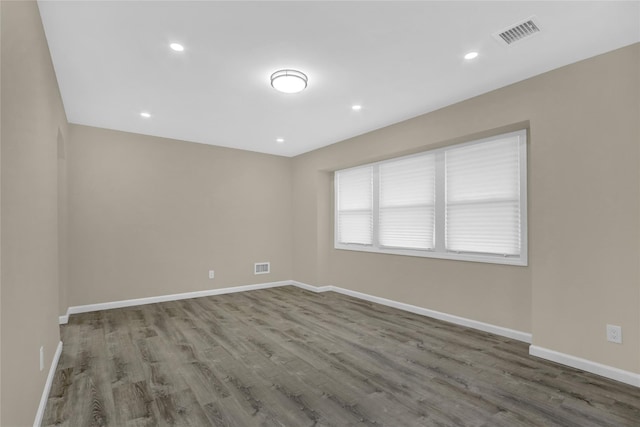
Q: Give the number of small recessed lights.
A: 5